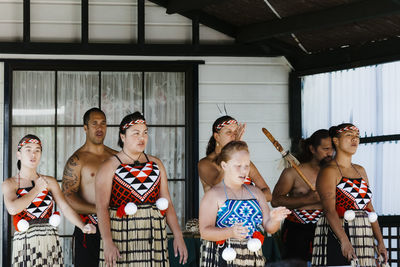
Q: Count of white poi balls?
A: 8